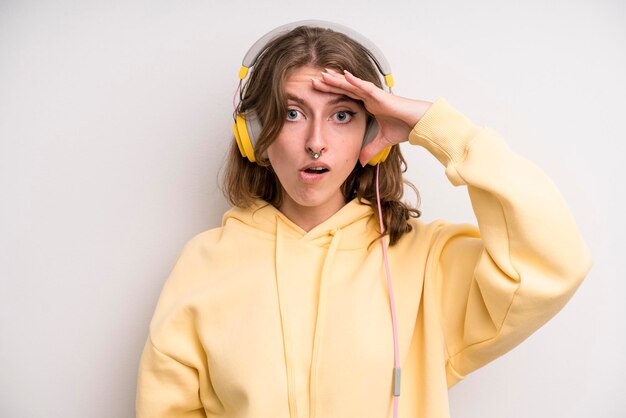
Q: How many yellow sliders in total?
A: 2